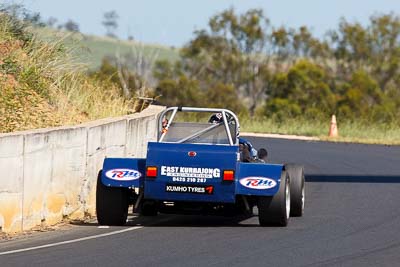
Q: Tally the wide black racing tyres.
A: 3